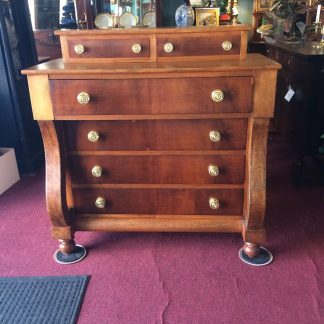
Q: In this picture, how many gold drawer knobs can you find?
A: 12